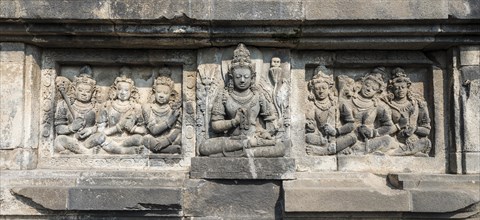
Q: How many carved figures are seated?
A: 7